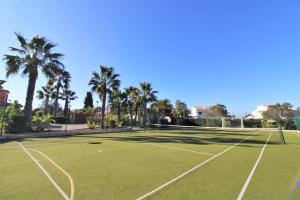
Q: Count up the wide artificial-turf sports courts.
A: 1